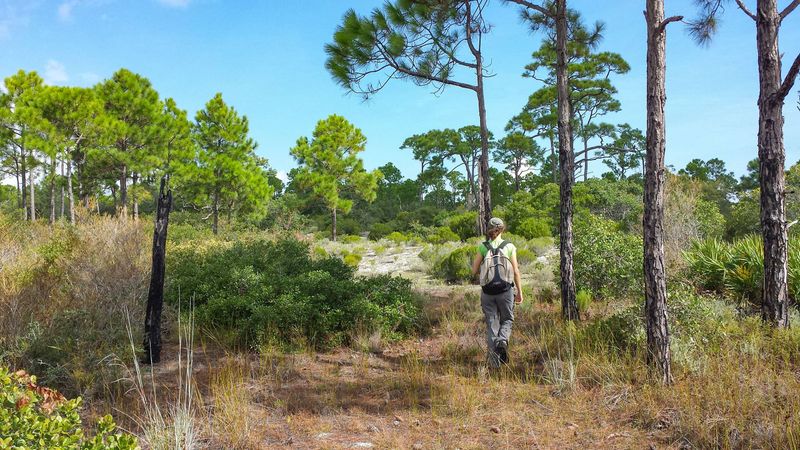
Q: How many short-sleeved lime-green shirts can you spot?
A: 1